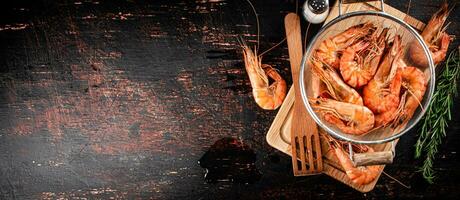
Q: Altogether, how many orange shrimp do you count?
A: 9